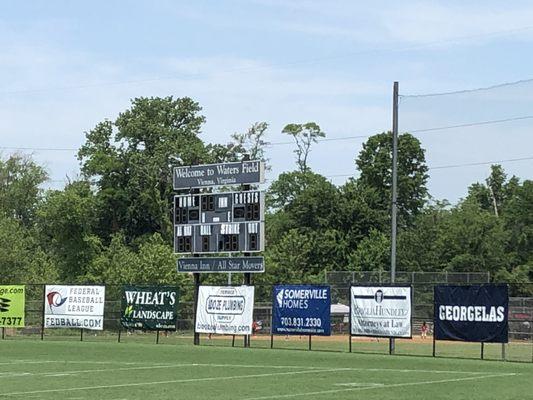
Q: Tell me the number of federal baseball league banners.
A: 1